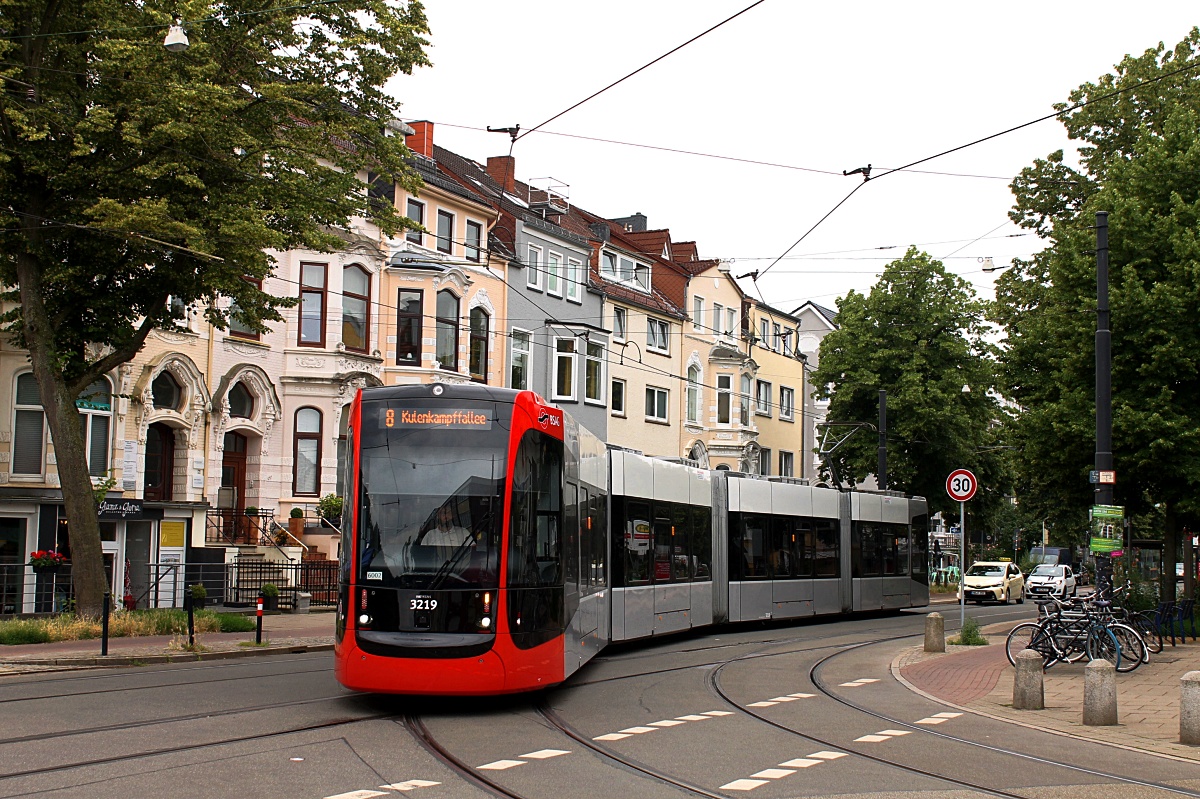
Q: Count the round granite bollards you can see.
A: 4